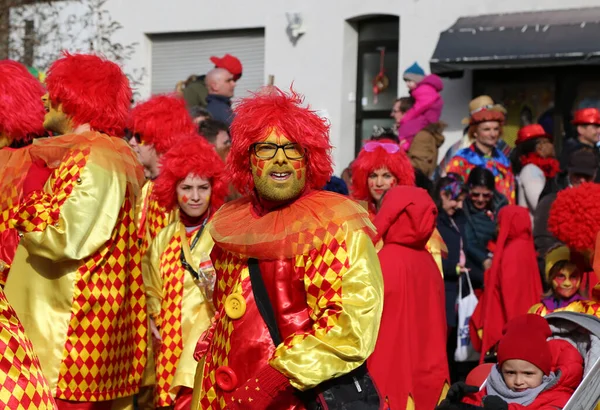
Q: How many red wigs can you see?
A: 7